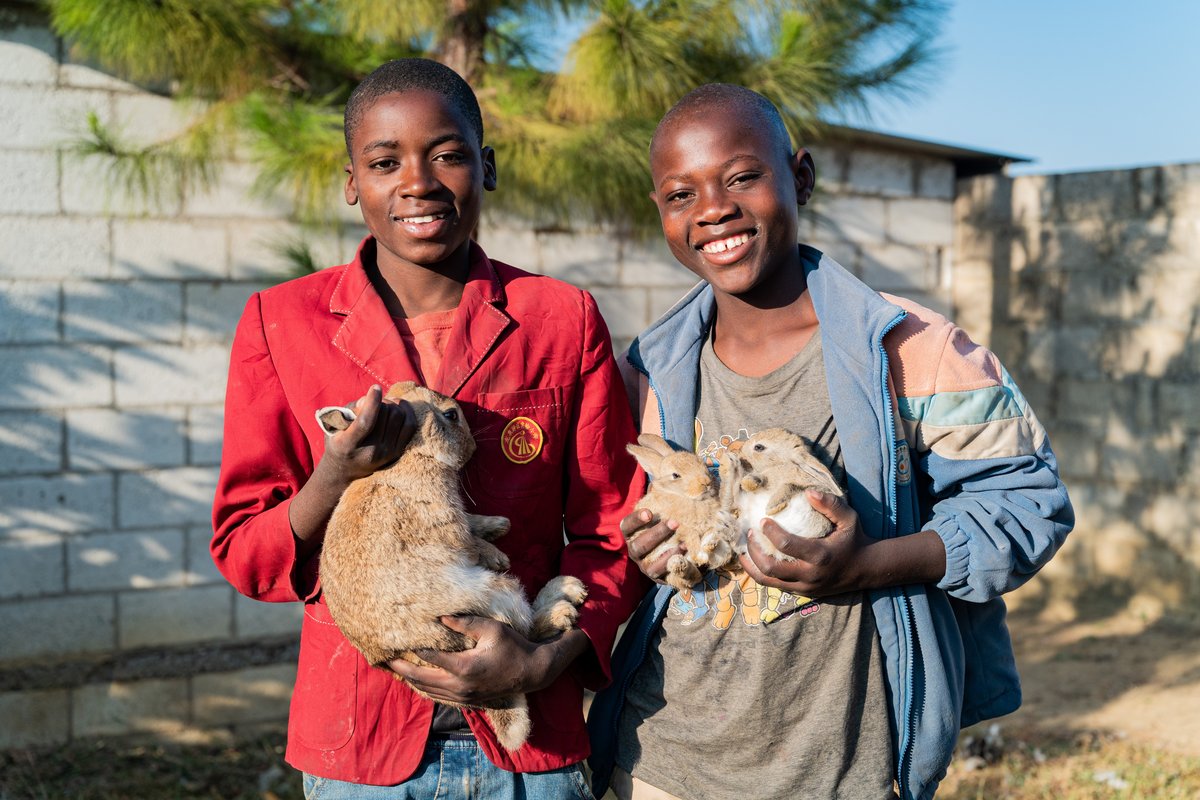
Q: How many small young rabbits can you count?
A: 2